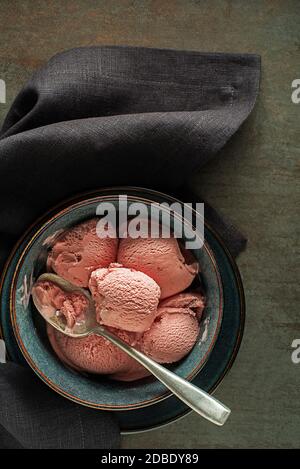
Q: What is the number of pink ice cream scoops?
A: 5